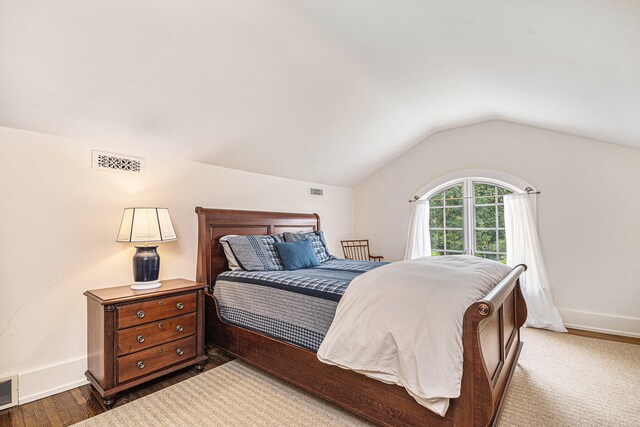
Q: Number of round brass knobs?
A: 6